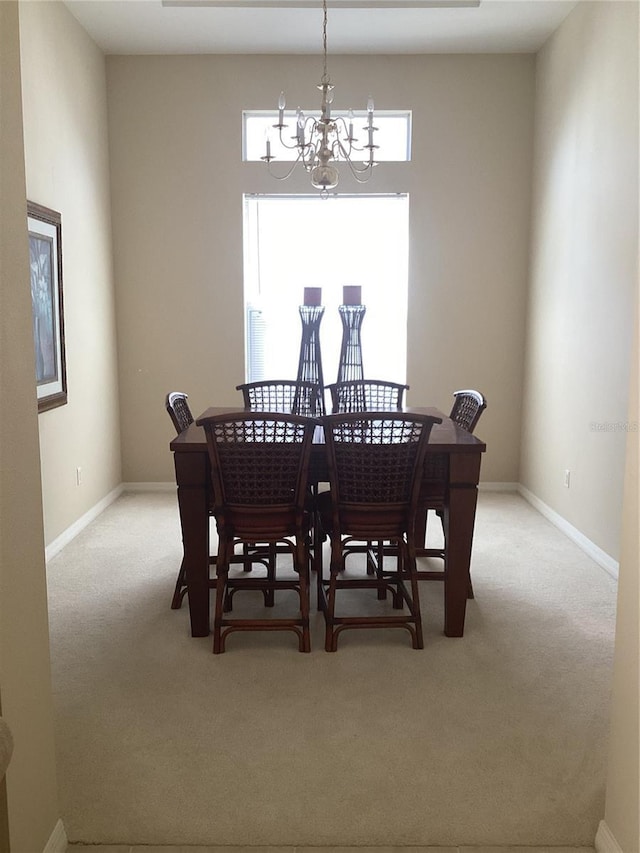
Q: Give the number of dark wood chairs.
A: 6